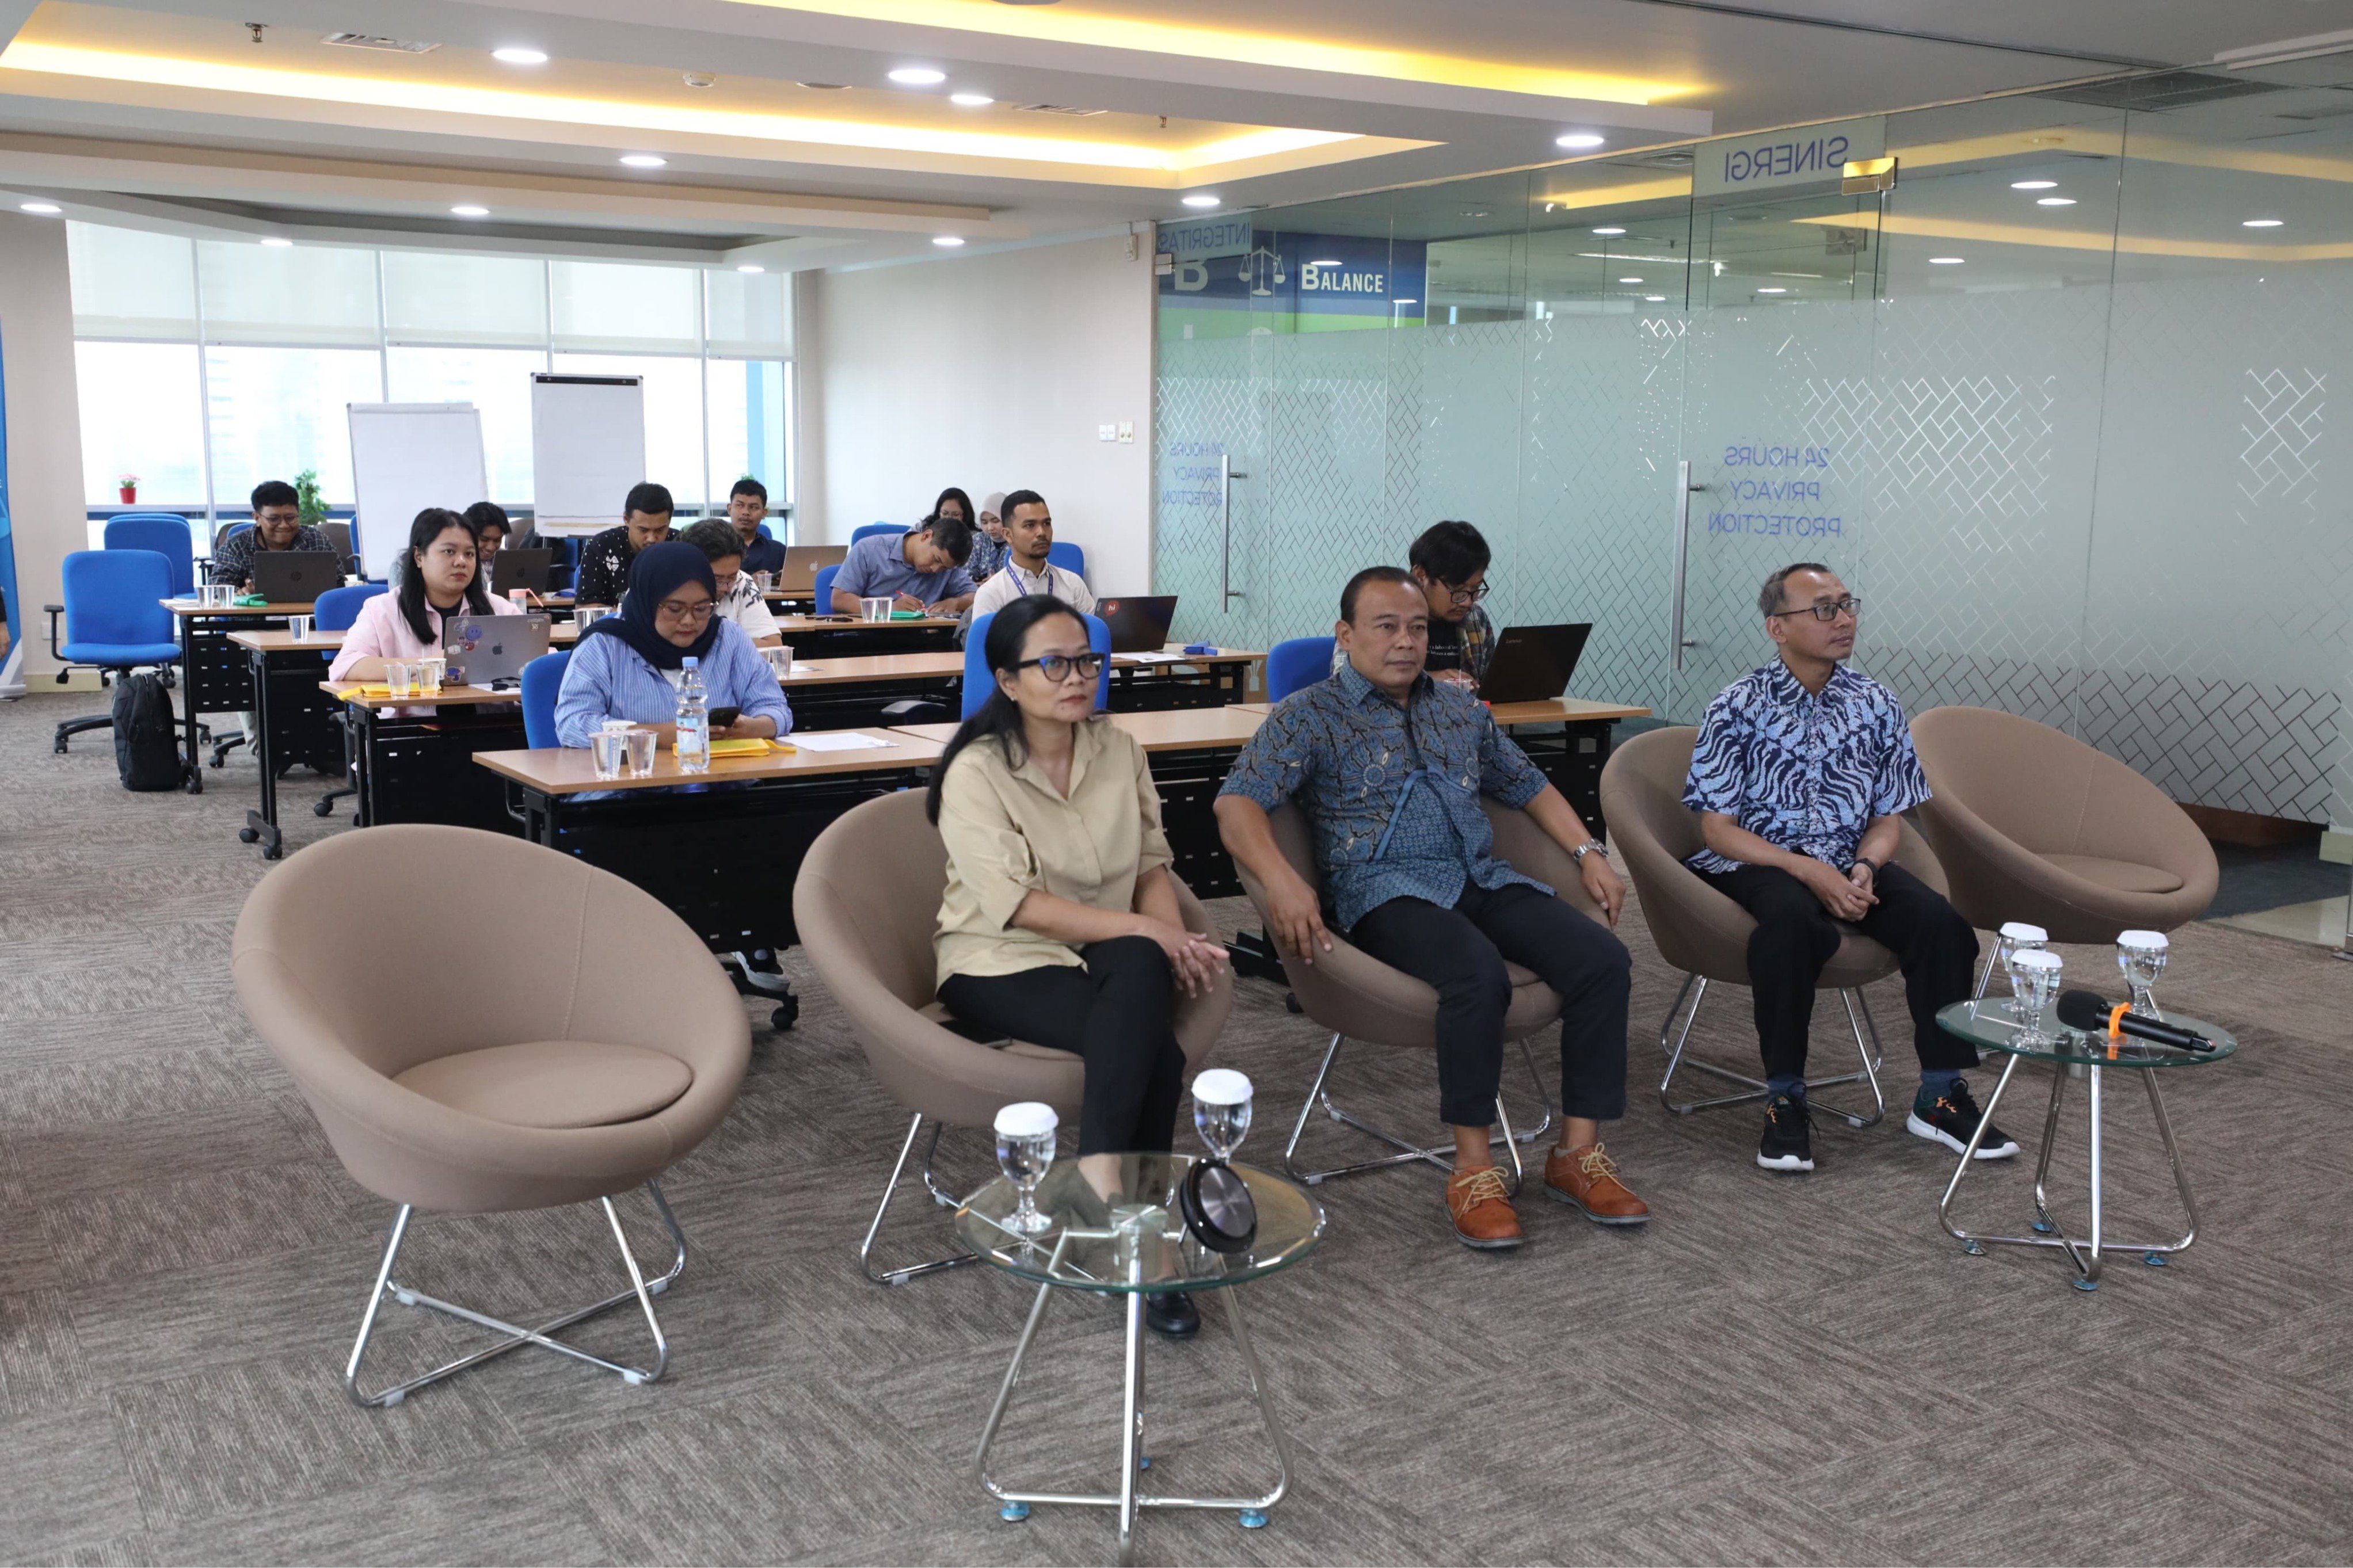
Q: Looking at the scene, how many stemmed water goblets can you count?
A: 5